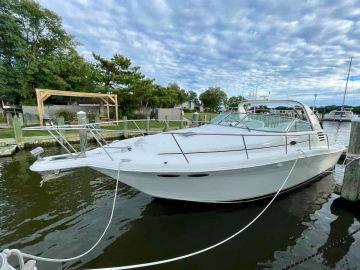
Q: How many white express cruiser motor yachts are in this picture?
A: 1